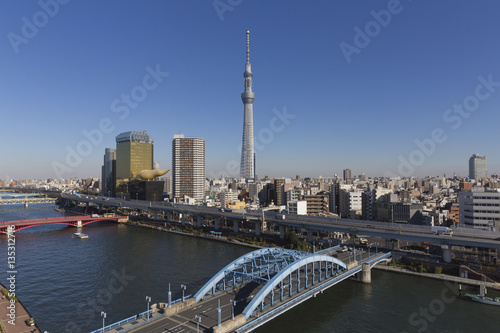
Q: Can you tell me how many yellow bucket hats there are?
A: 0